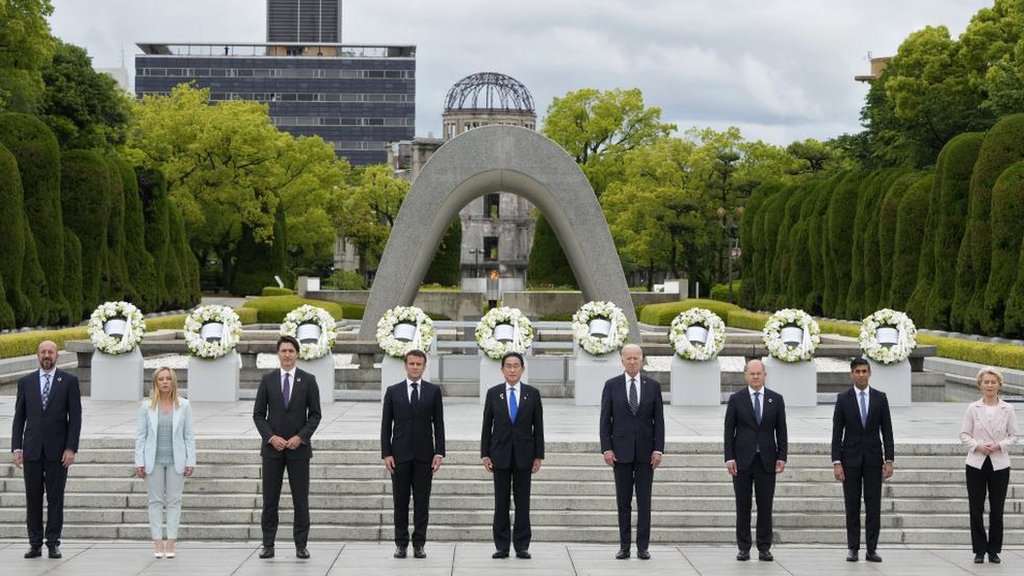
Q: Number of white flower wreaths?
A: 9